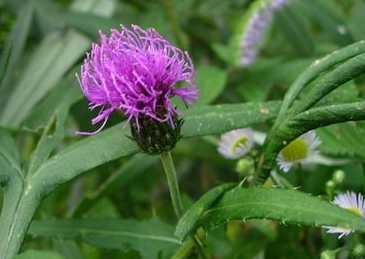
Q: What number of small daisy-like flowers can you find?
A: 3